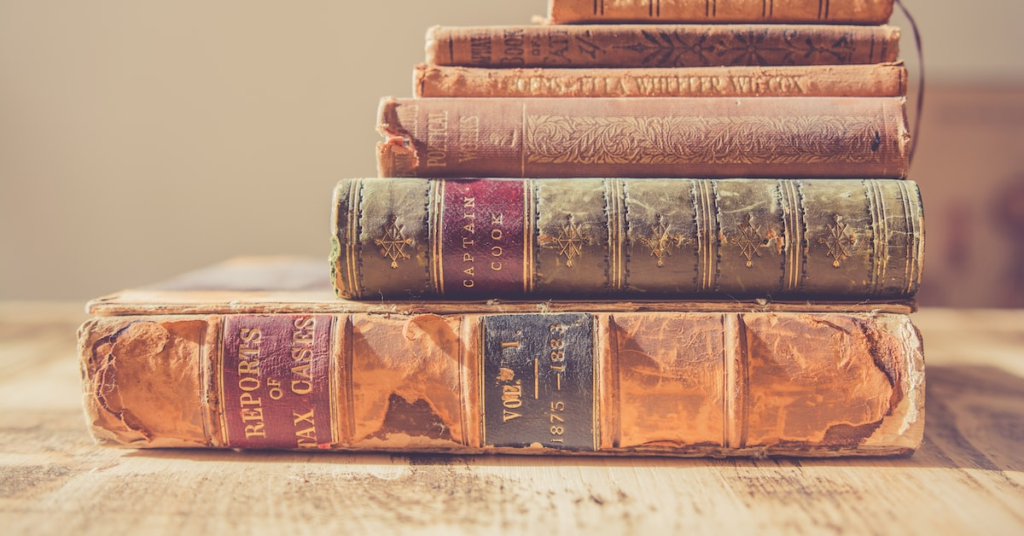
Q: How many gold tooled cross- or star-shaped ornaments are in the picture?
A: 5